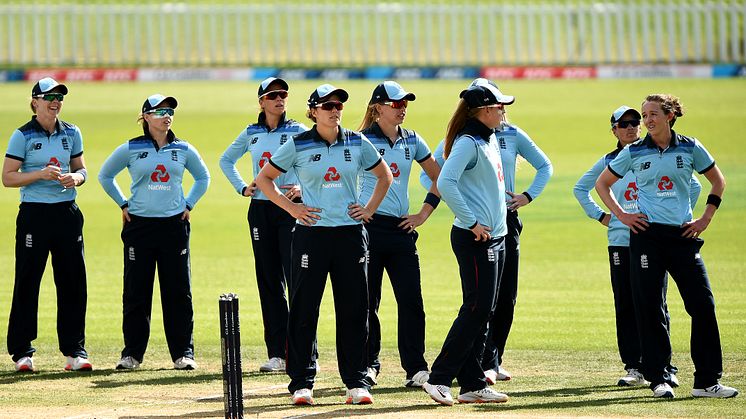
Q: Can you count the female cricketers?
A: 9